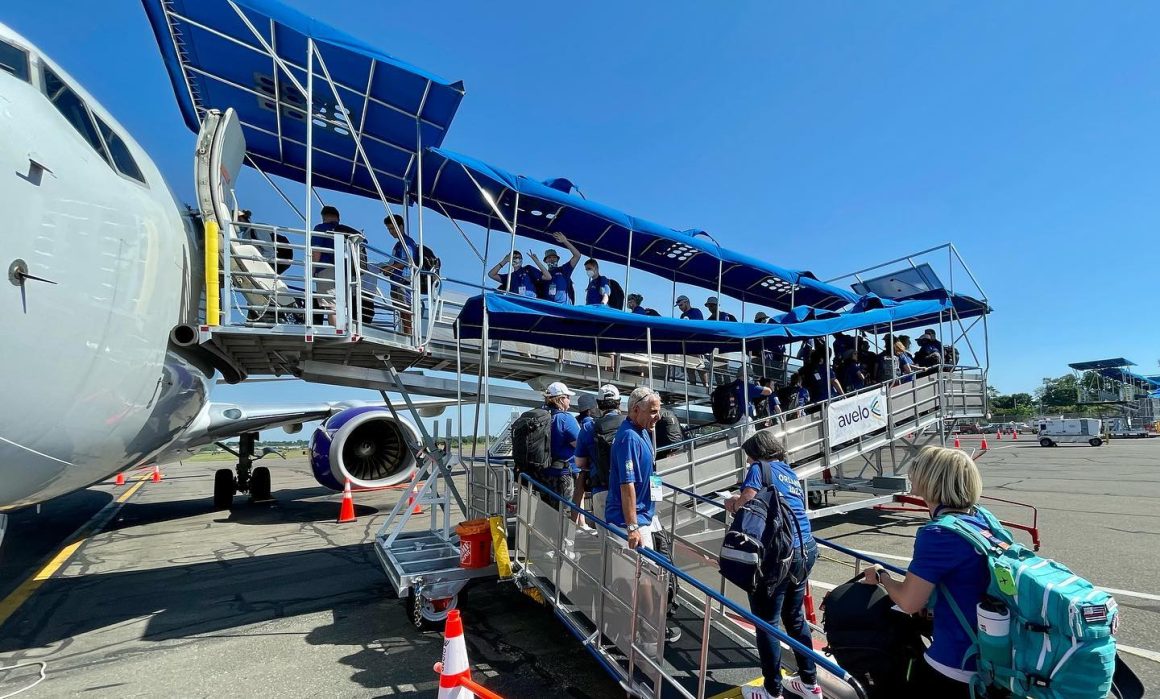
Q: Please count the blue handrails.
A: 2